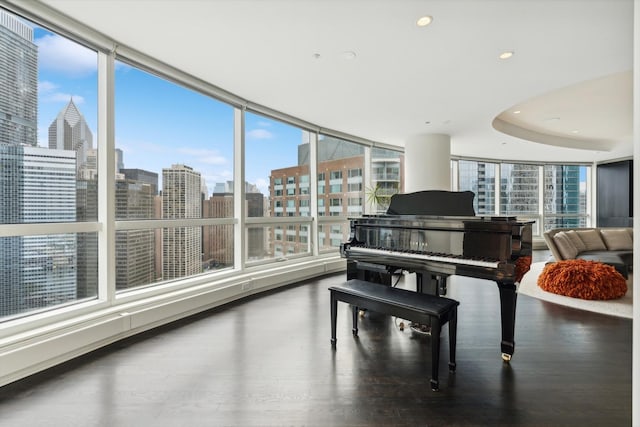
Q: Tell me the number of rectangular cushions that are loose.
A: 4